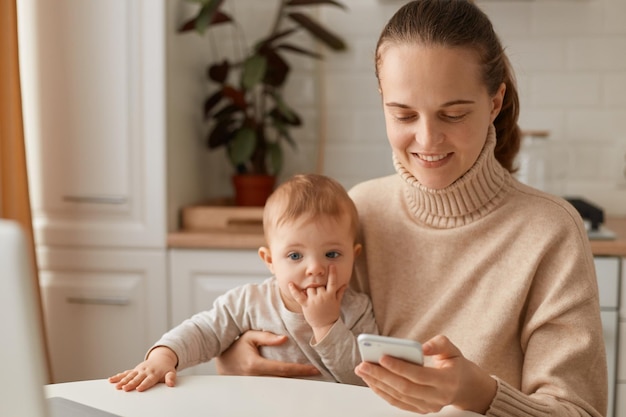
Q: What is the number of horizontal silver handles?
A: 2